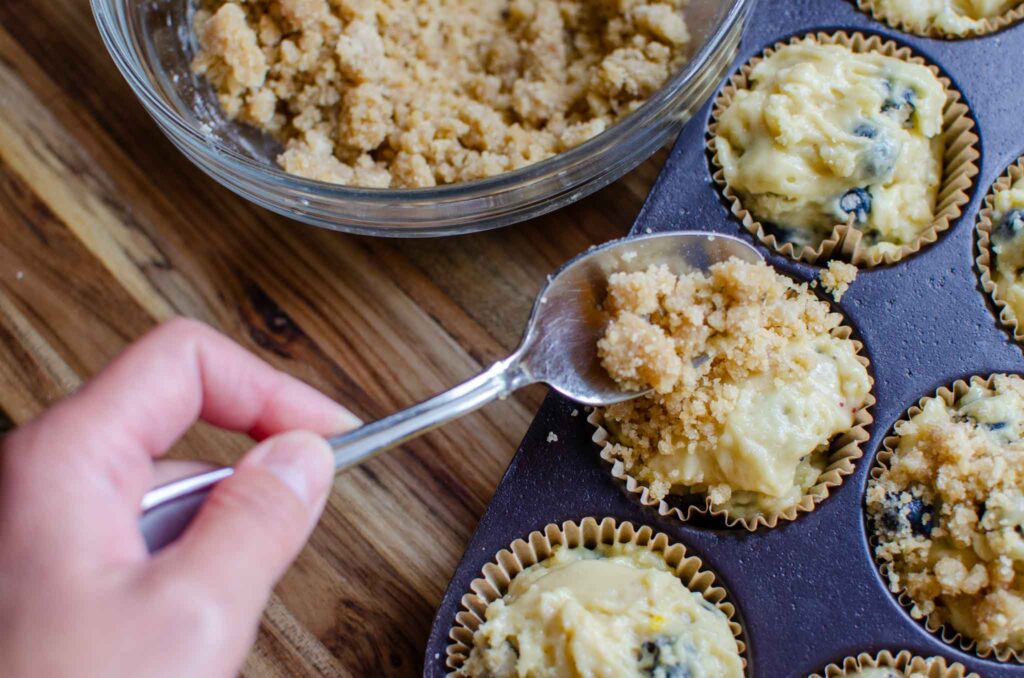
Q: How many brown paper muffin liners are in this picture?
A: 7